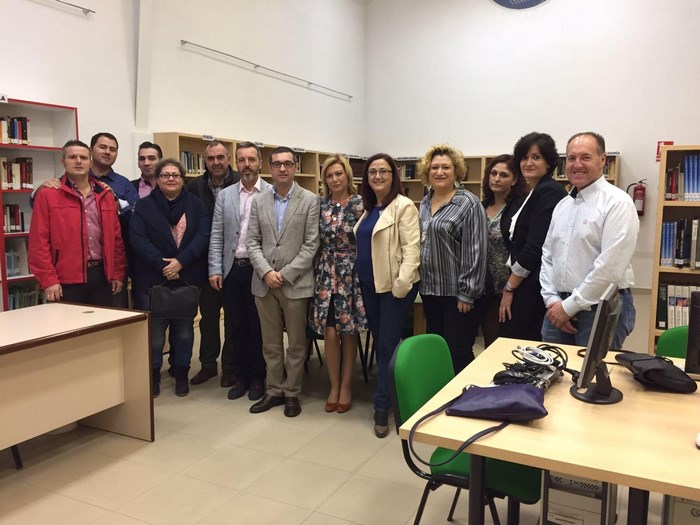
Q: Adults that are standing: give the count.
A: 13